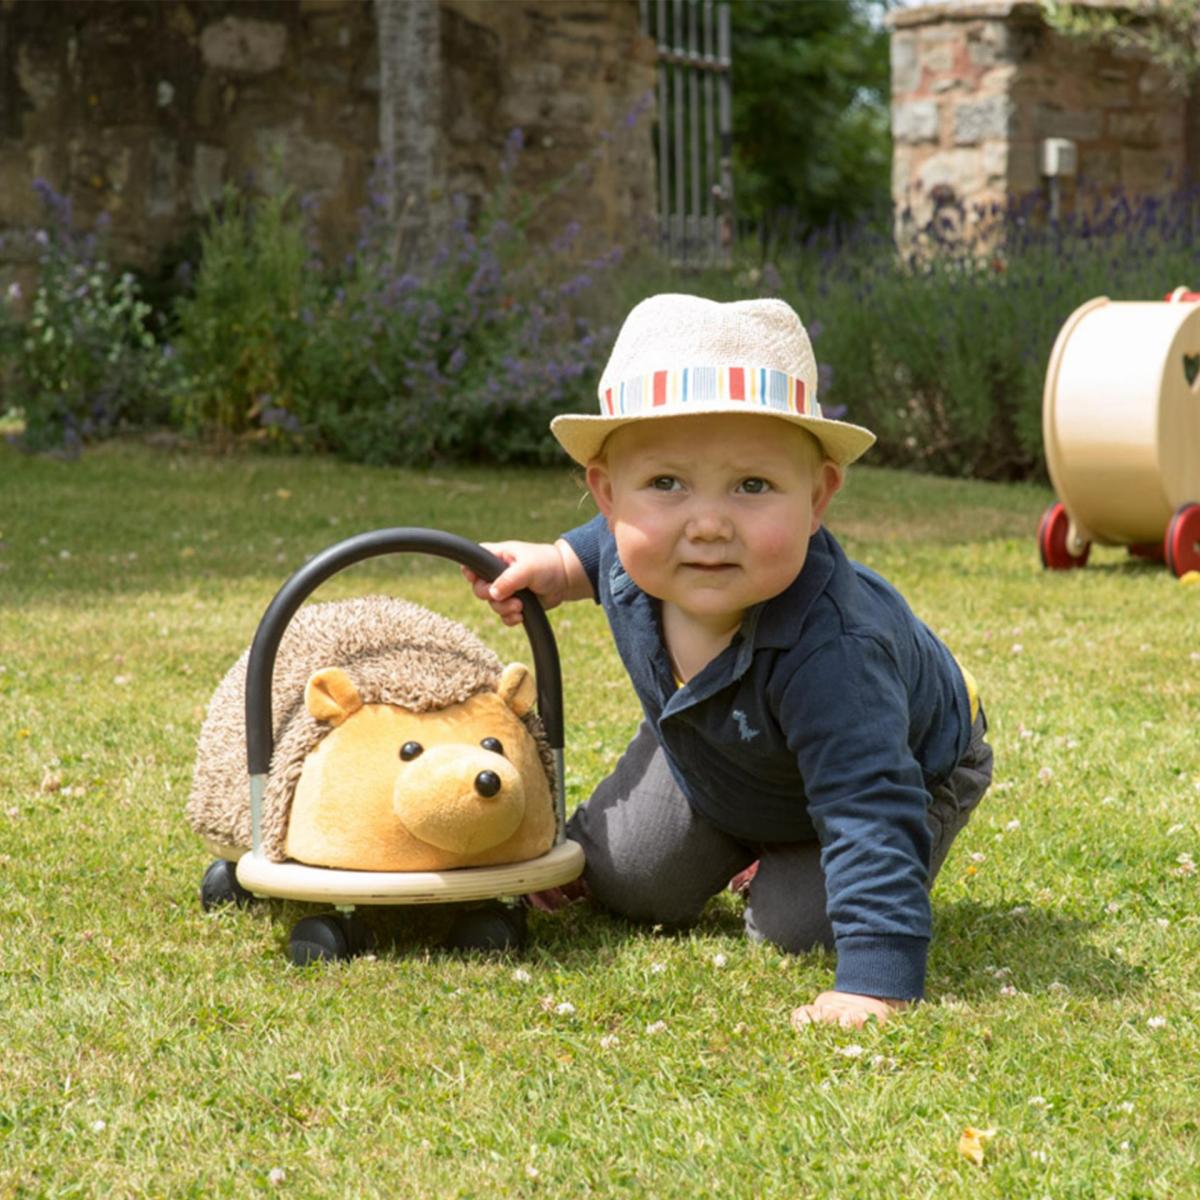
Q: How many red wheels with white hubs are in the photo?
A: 2